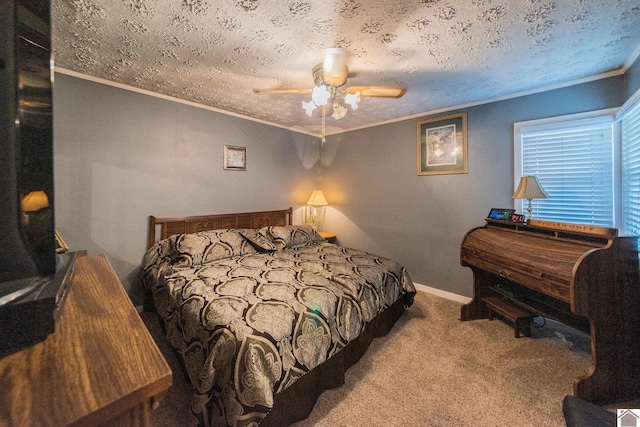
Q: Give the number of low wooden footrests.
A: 1